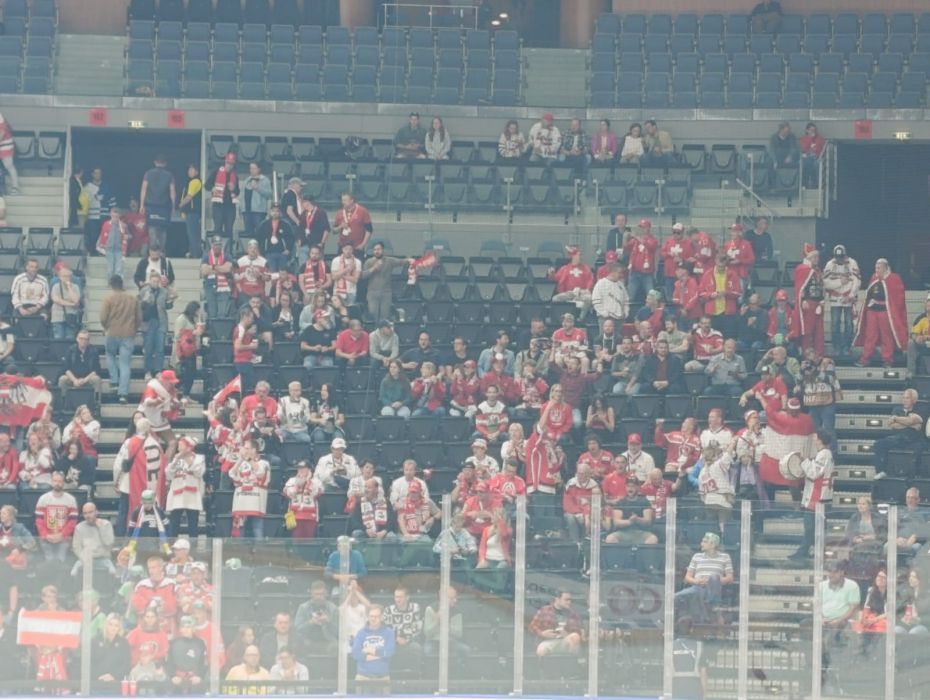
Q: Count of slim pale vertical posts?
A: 10